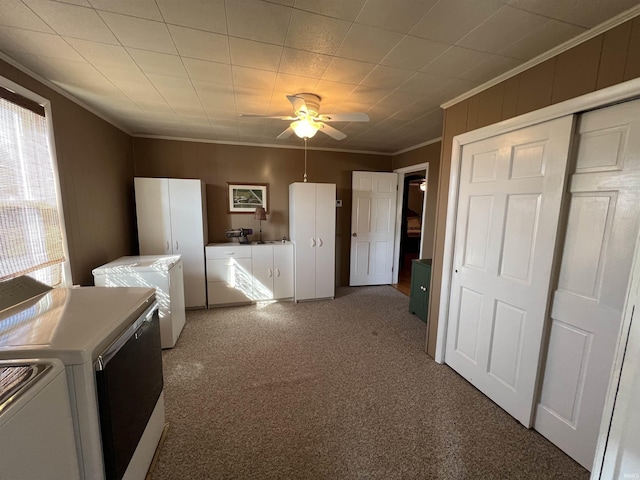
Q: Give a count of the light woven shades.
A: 1